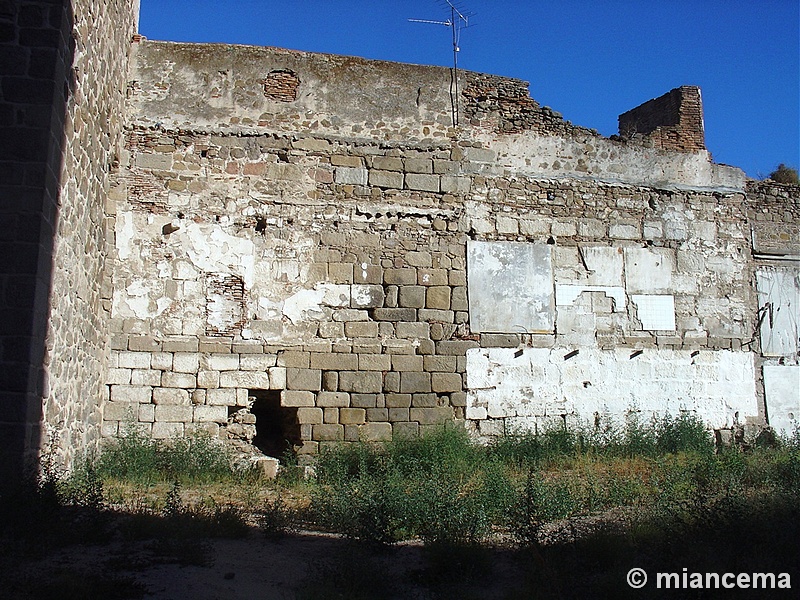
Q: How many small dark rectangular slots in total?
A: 4